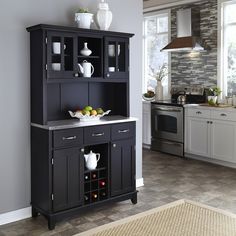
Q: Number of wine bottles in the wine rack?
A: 6